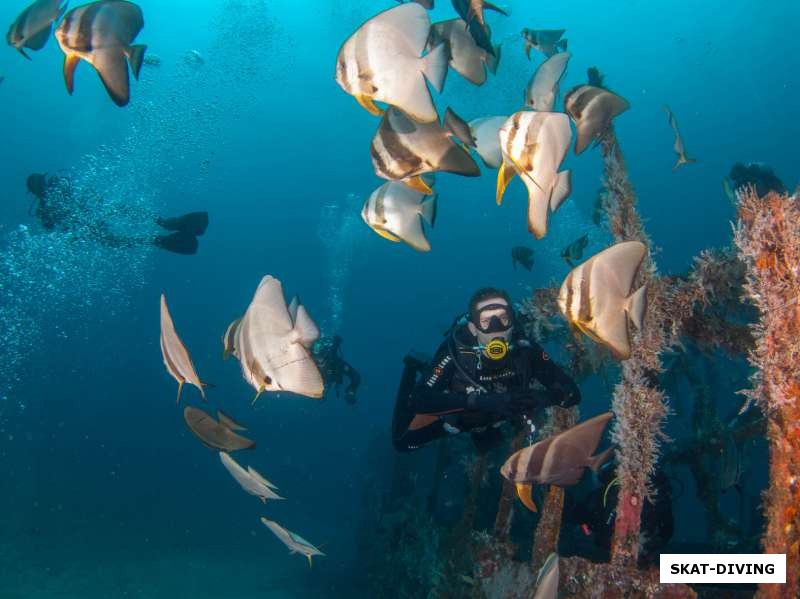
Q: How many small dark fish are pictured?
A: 2